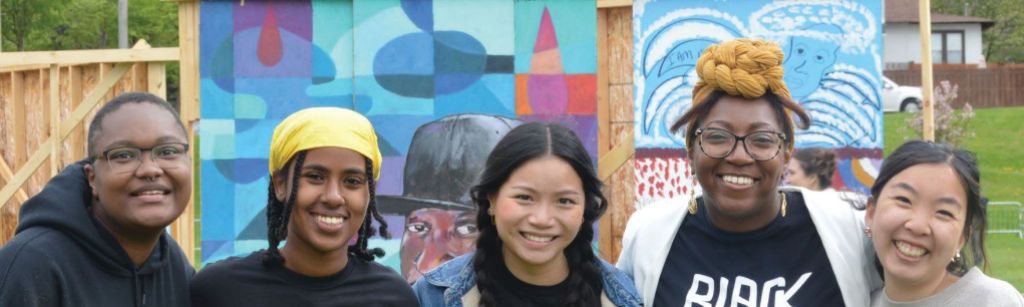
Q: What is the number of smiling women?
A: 5